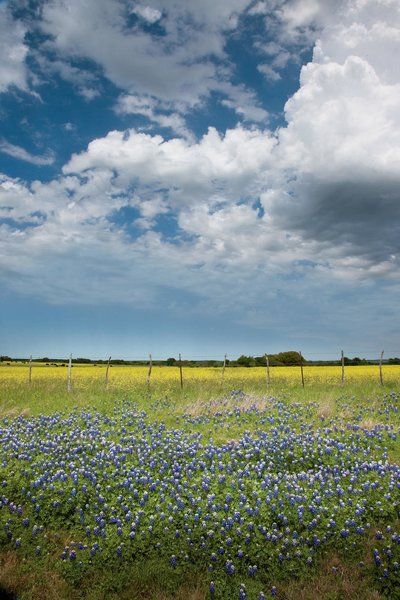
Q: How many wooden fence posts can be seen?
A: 10